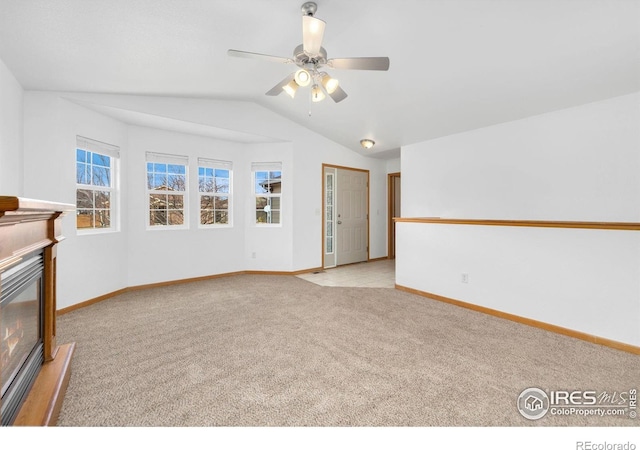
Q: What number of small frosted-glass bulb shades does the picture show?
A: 4